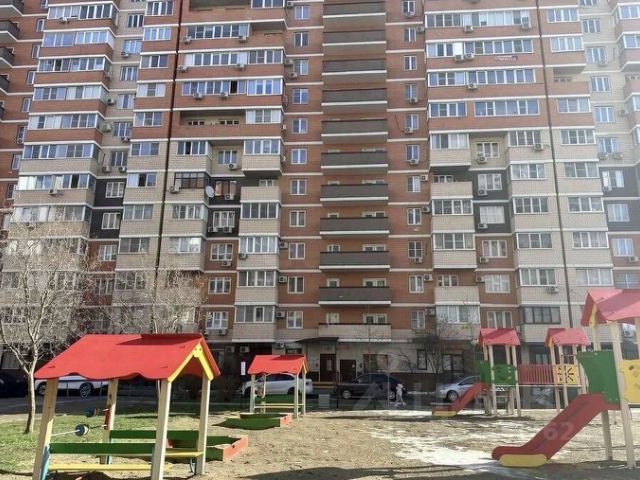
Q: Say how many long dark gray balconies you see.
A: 10